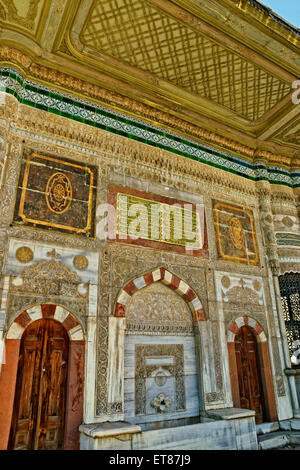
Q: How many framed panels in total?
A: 3